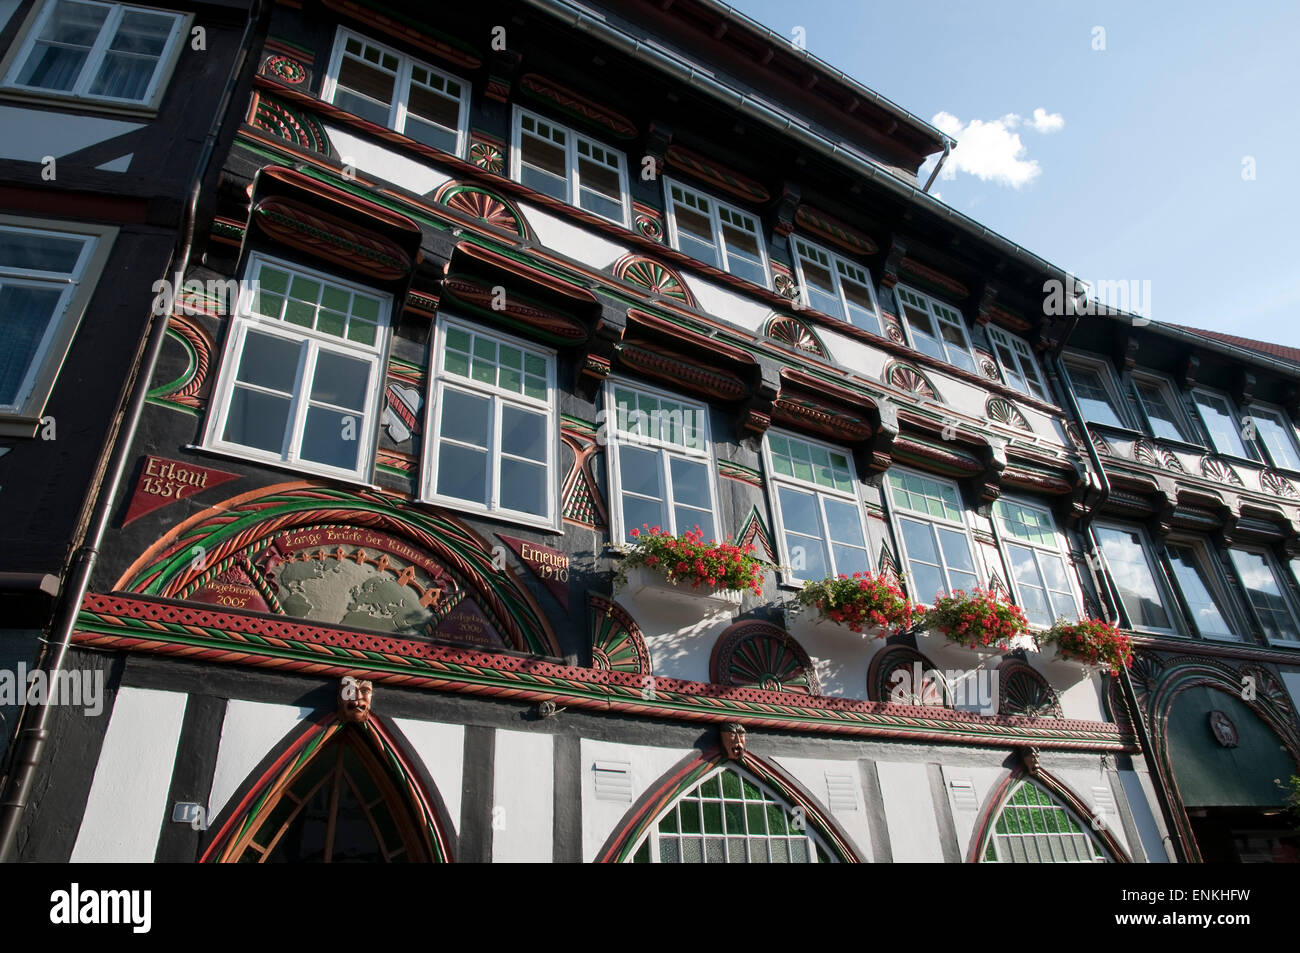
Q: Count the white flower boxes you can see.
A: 4